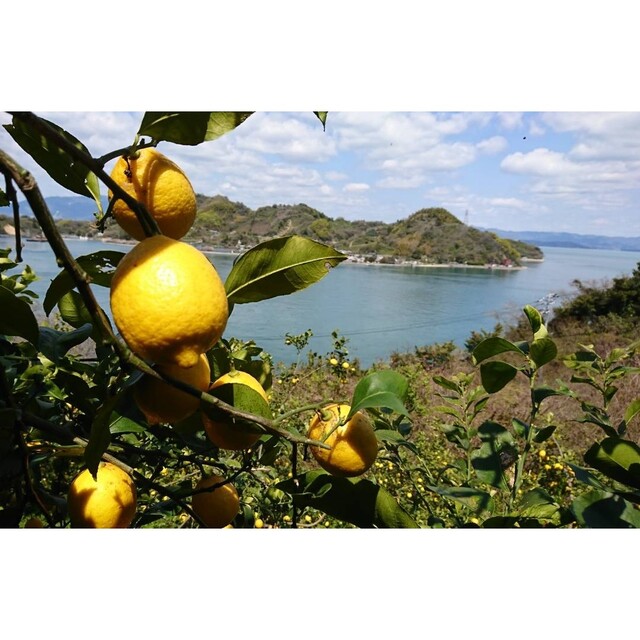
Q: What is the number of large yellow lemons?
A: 7